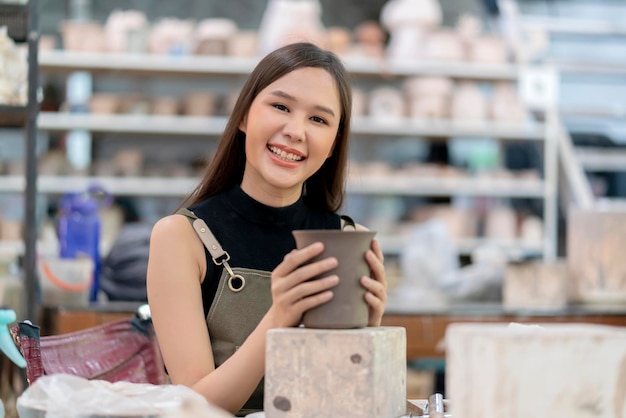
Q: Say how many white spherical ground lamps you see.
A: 0